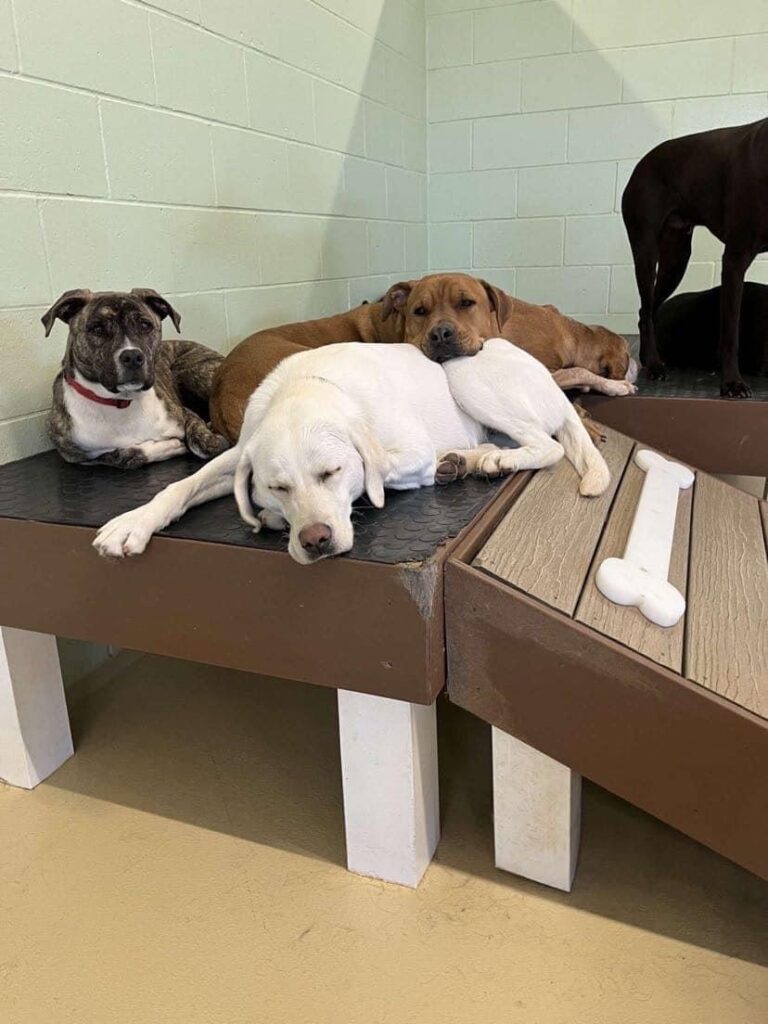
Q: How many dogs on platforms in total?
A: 6